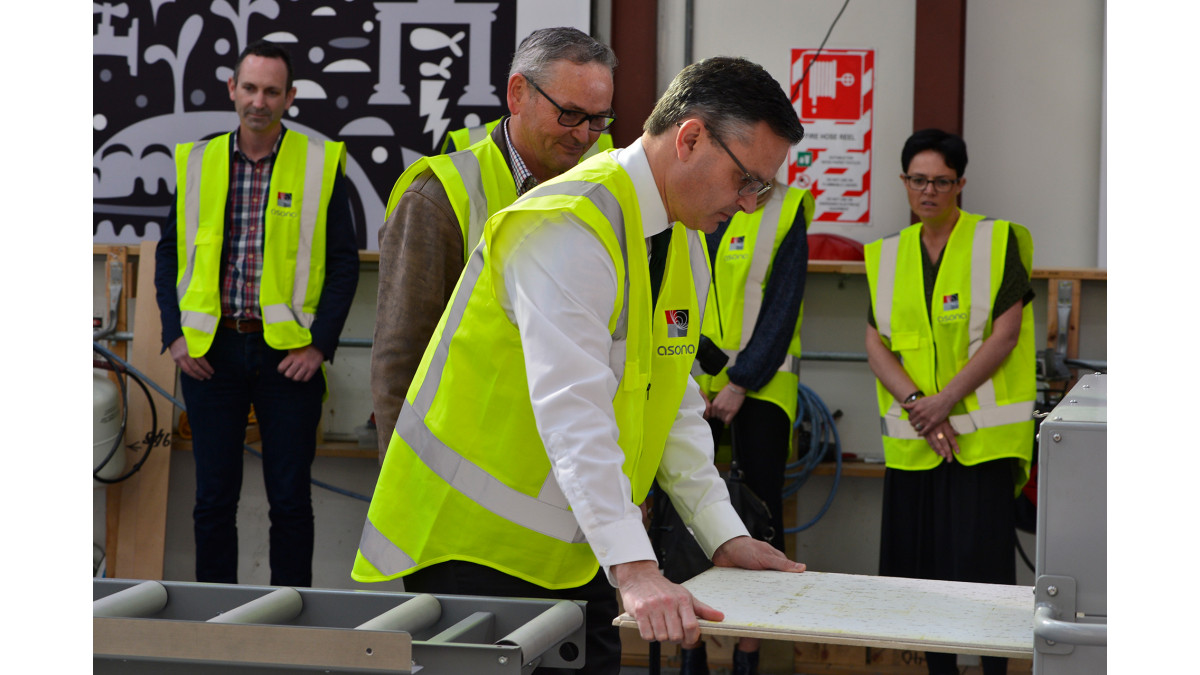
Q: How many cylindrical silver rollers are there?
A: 4